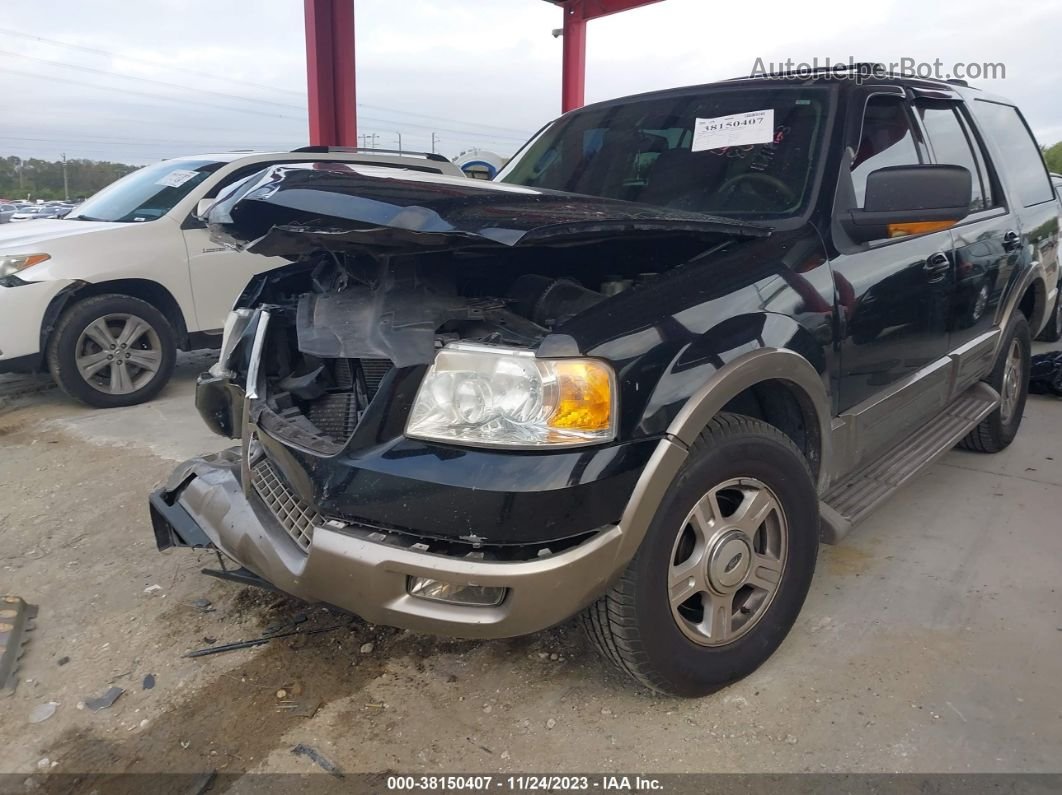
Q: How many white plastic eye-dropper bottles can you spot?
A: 0